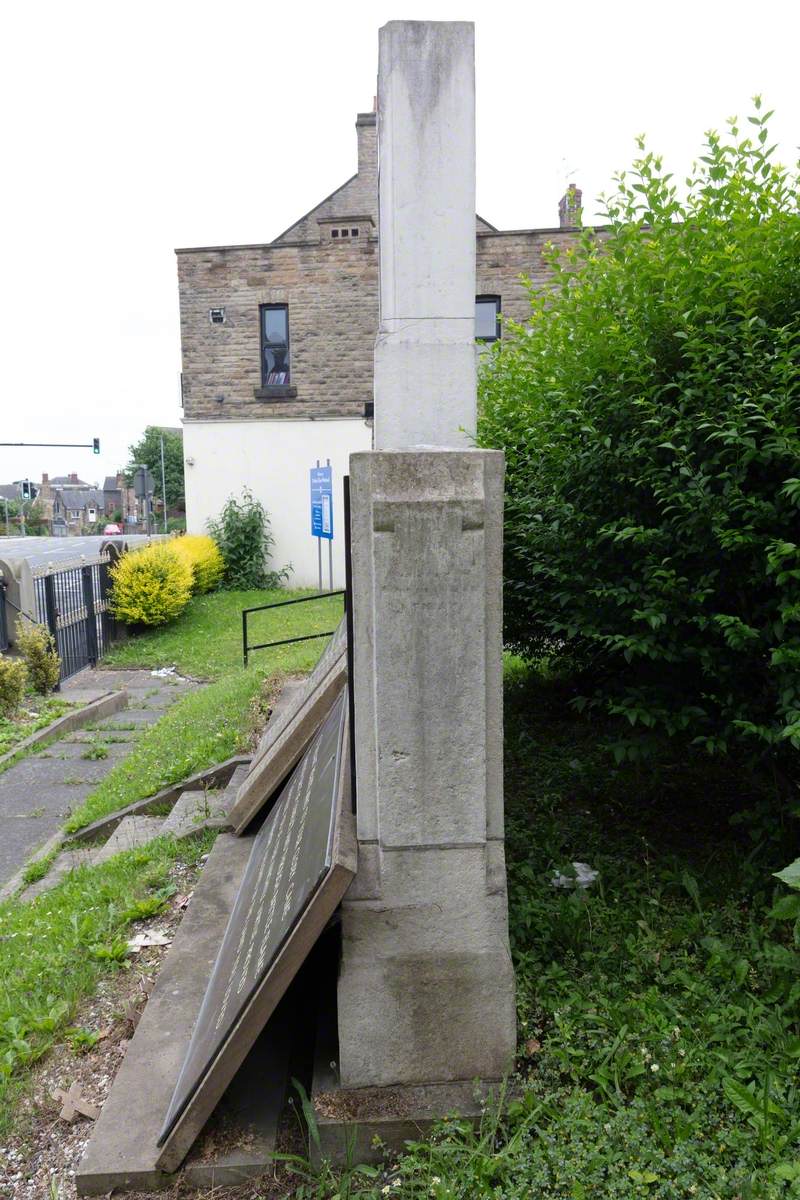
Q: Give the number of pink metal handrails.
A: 0